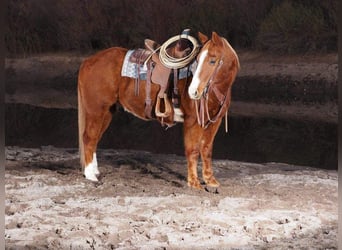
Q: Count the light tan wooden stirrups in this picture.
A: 1